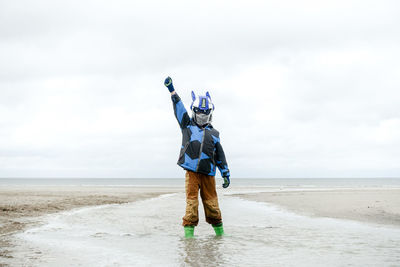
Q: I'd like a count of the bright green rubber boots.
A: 2